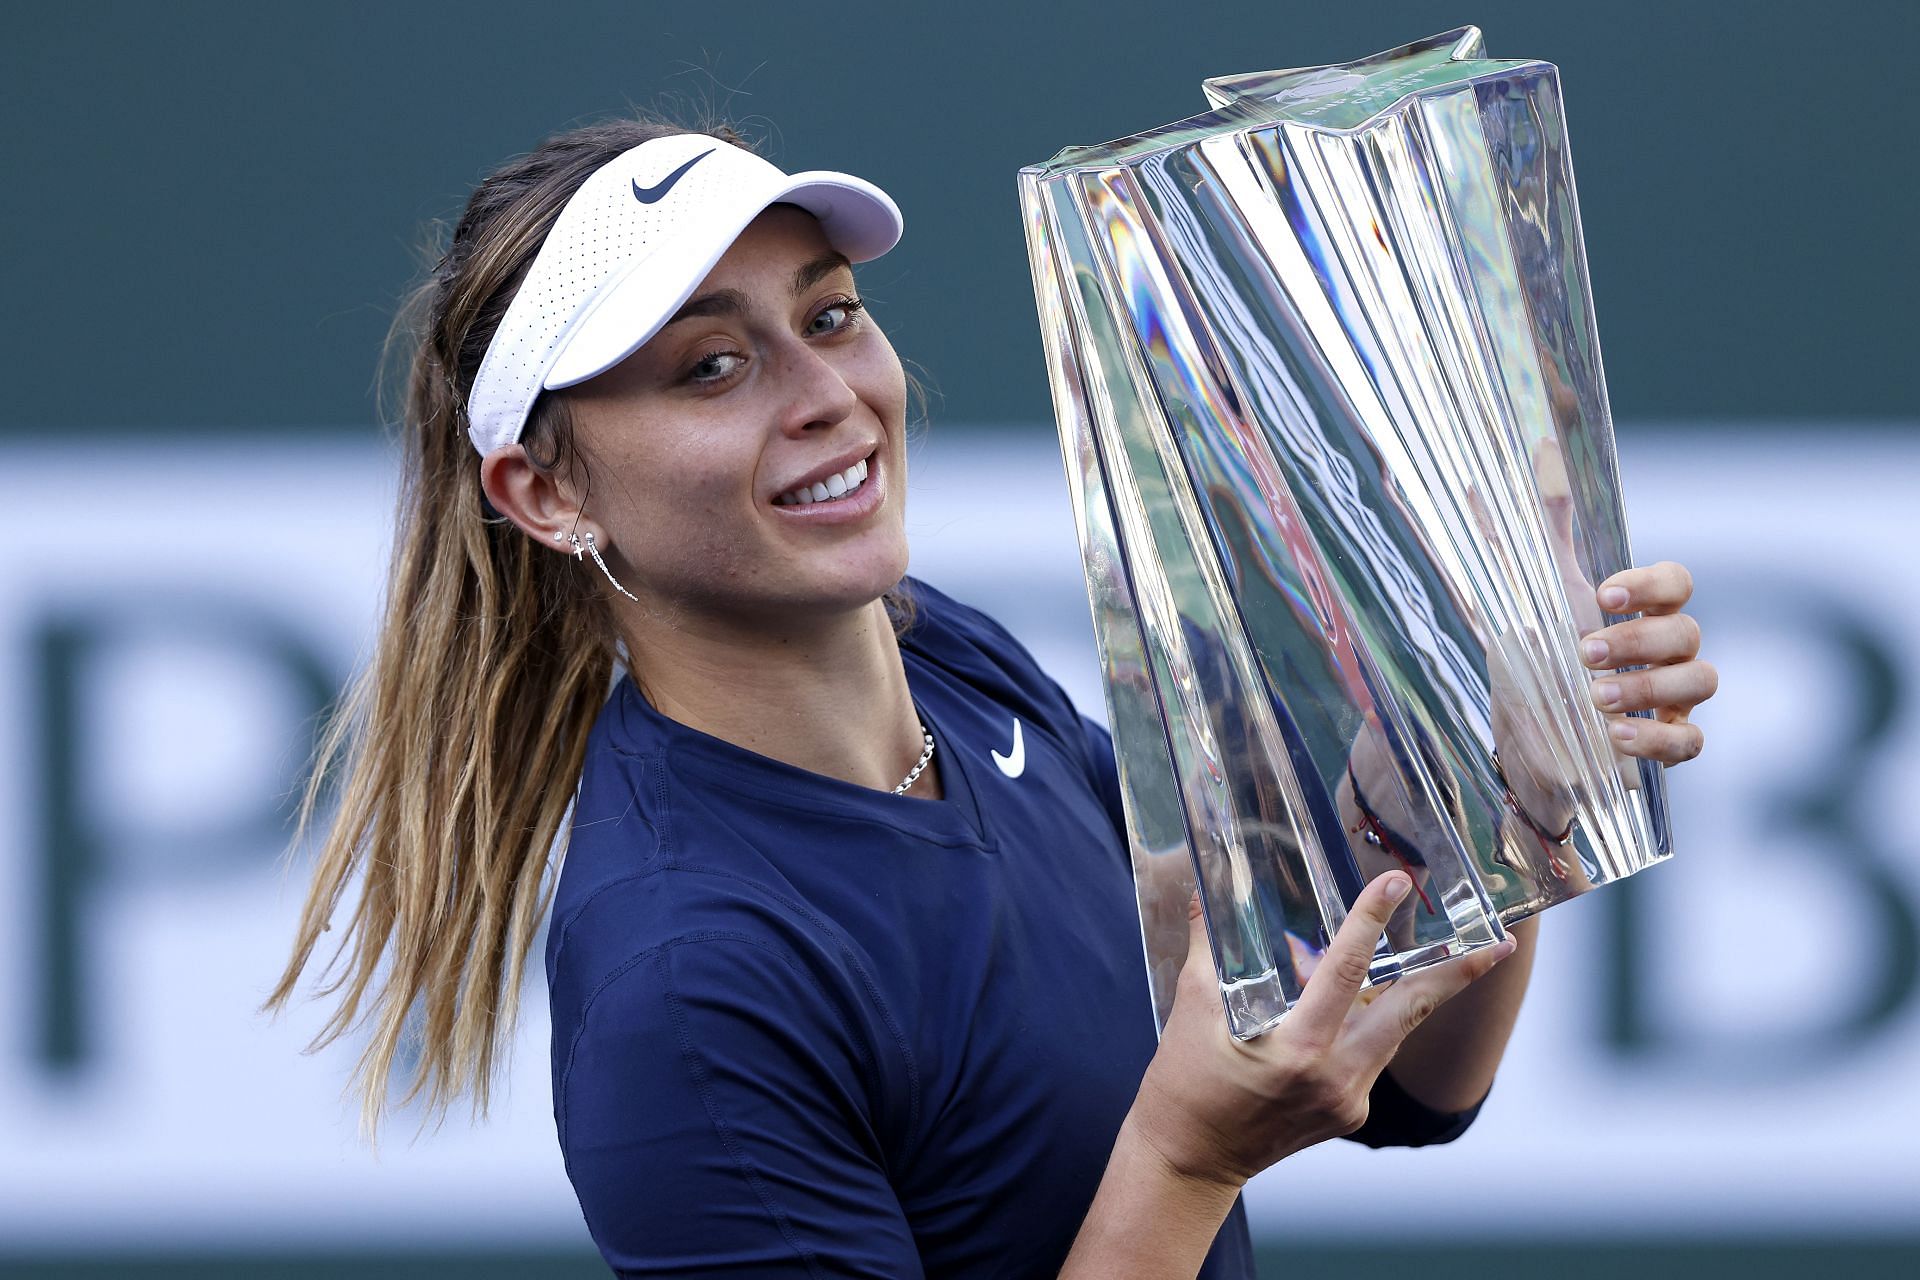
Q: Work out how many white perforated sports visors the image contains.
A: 1